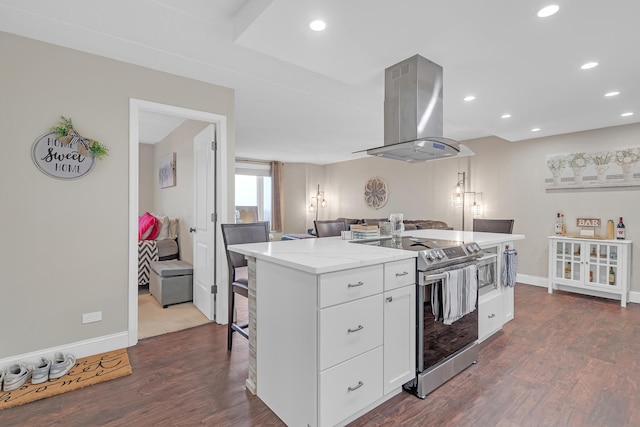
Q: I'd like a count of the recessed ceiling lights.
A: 8